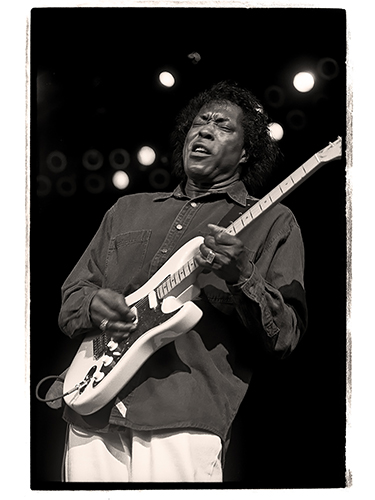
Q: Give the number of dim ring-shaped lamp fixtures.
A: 10